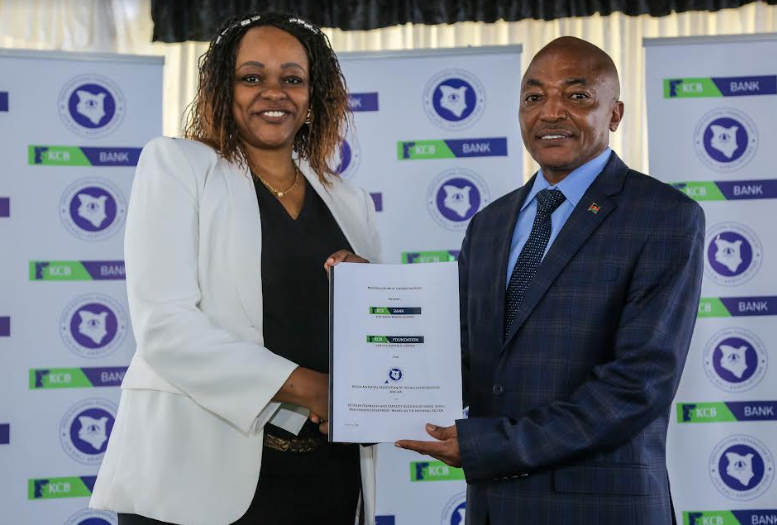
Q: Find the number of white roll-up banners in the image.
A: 3